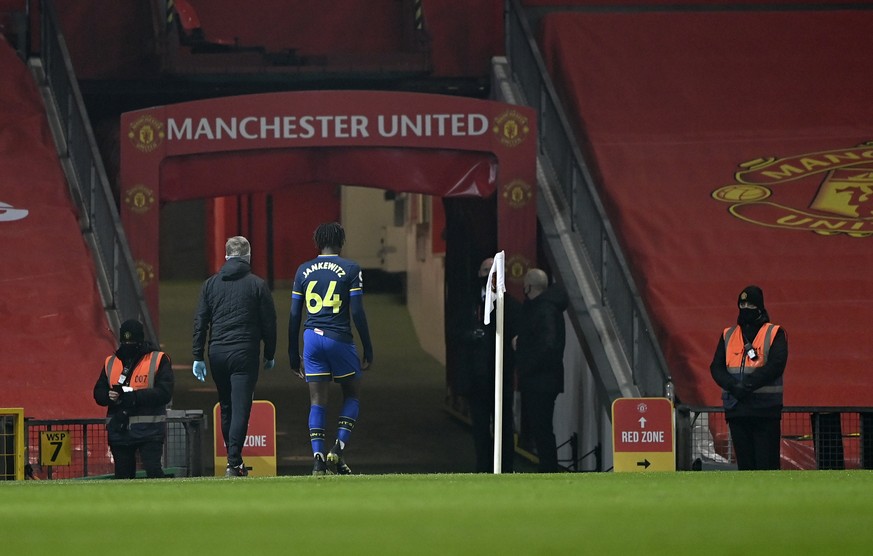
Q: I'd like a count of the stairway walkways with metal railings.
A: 2